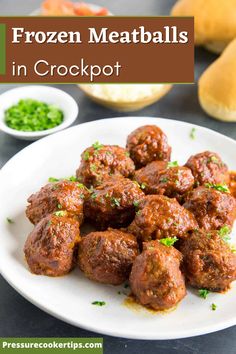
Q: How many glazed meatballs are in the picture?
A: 12